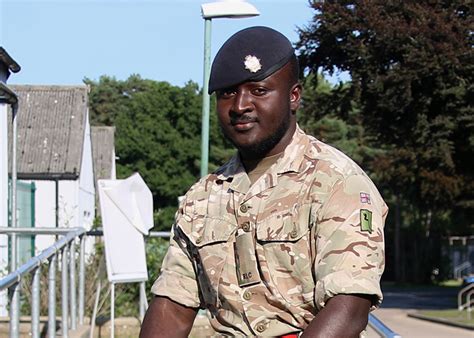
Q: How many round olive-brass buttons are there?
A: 6